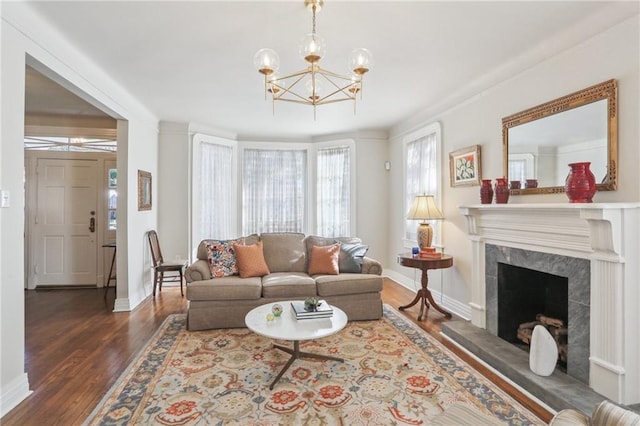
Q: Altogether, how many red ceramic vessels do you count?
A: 3